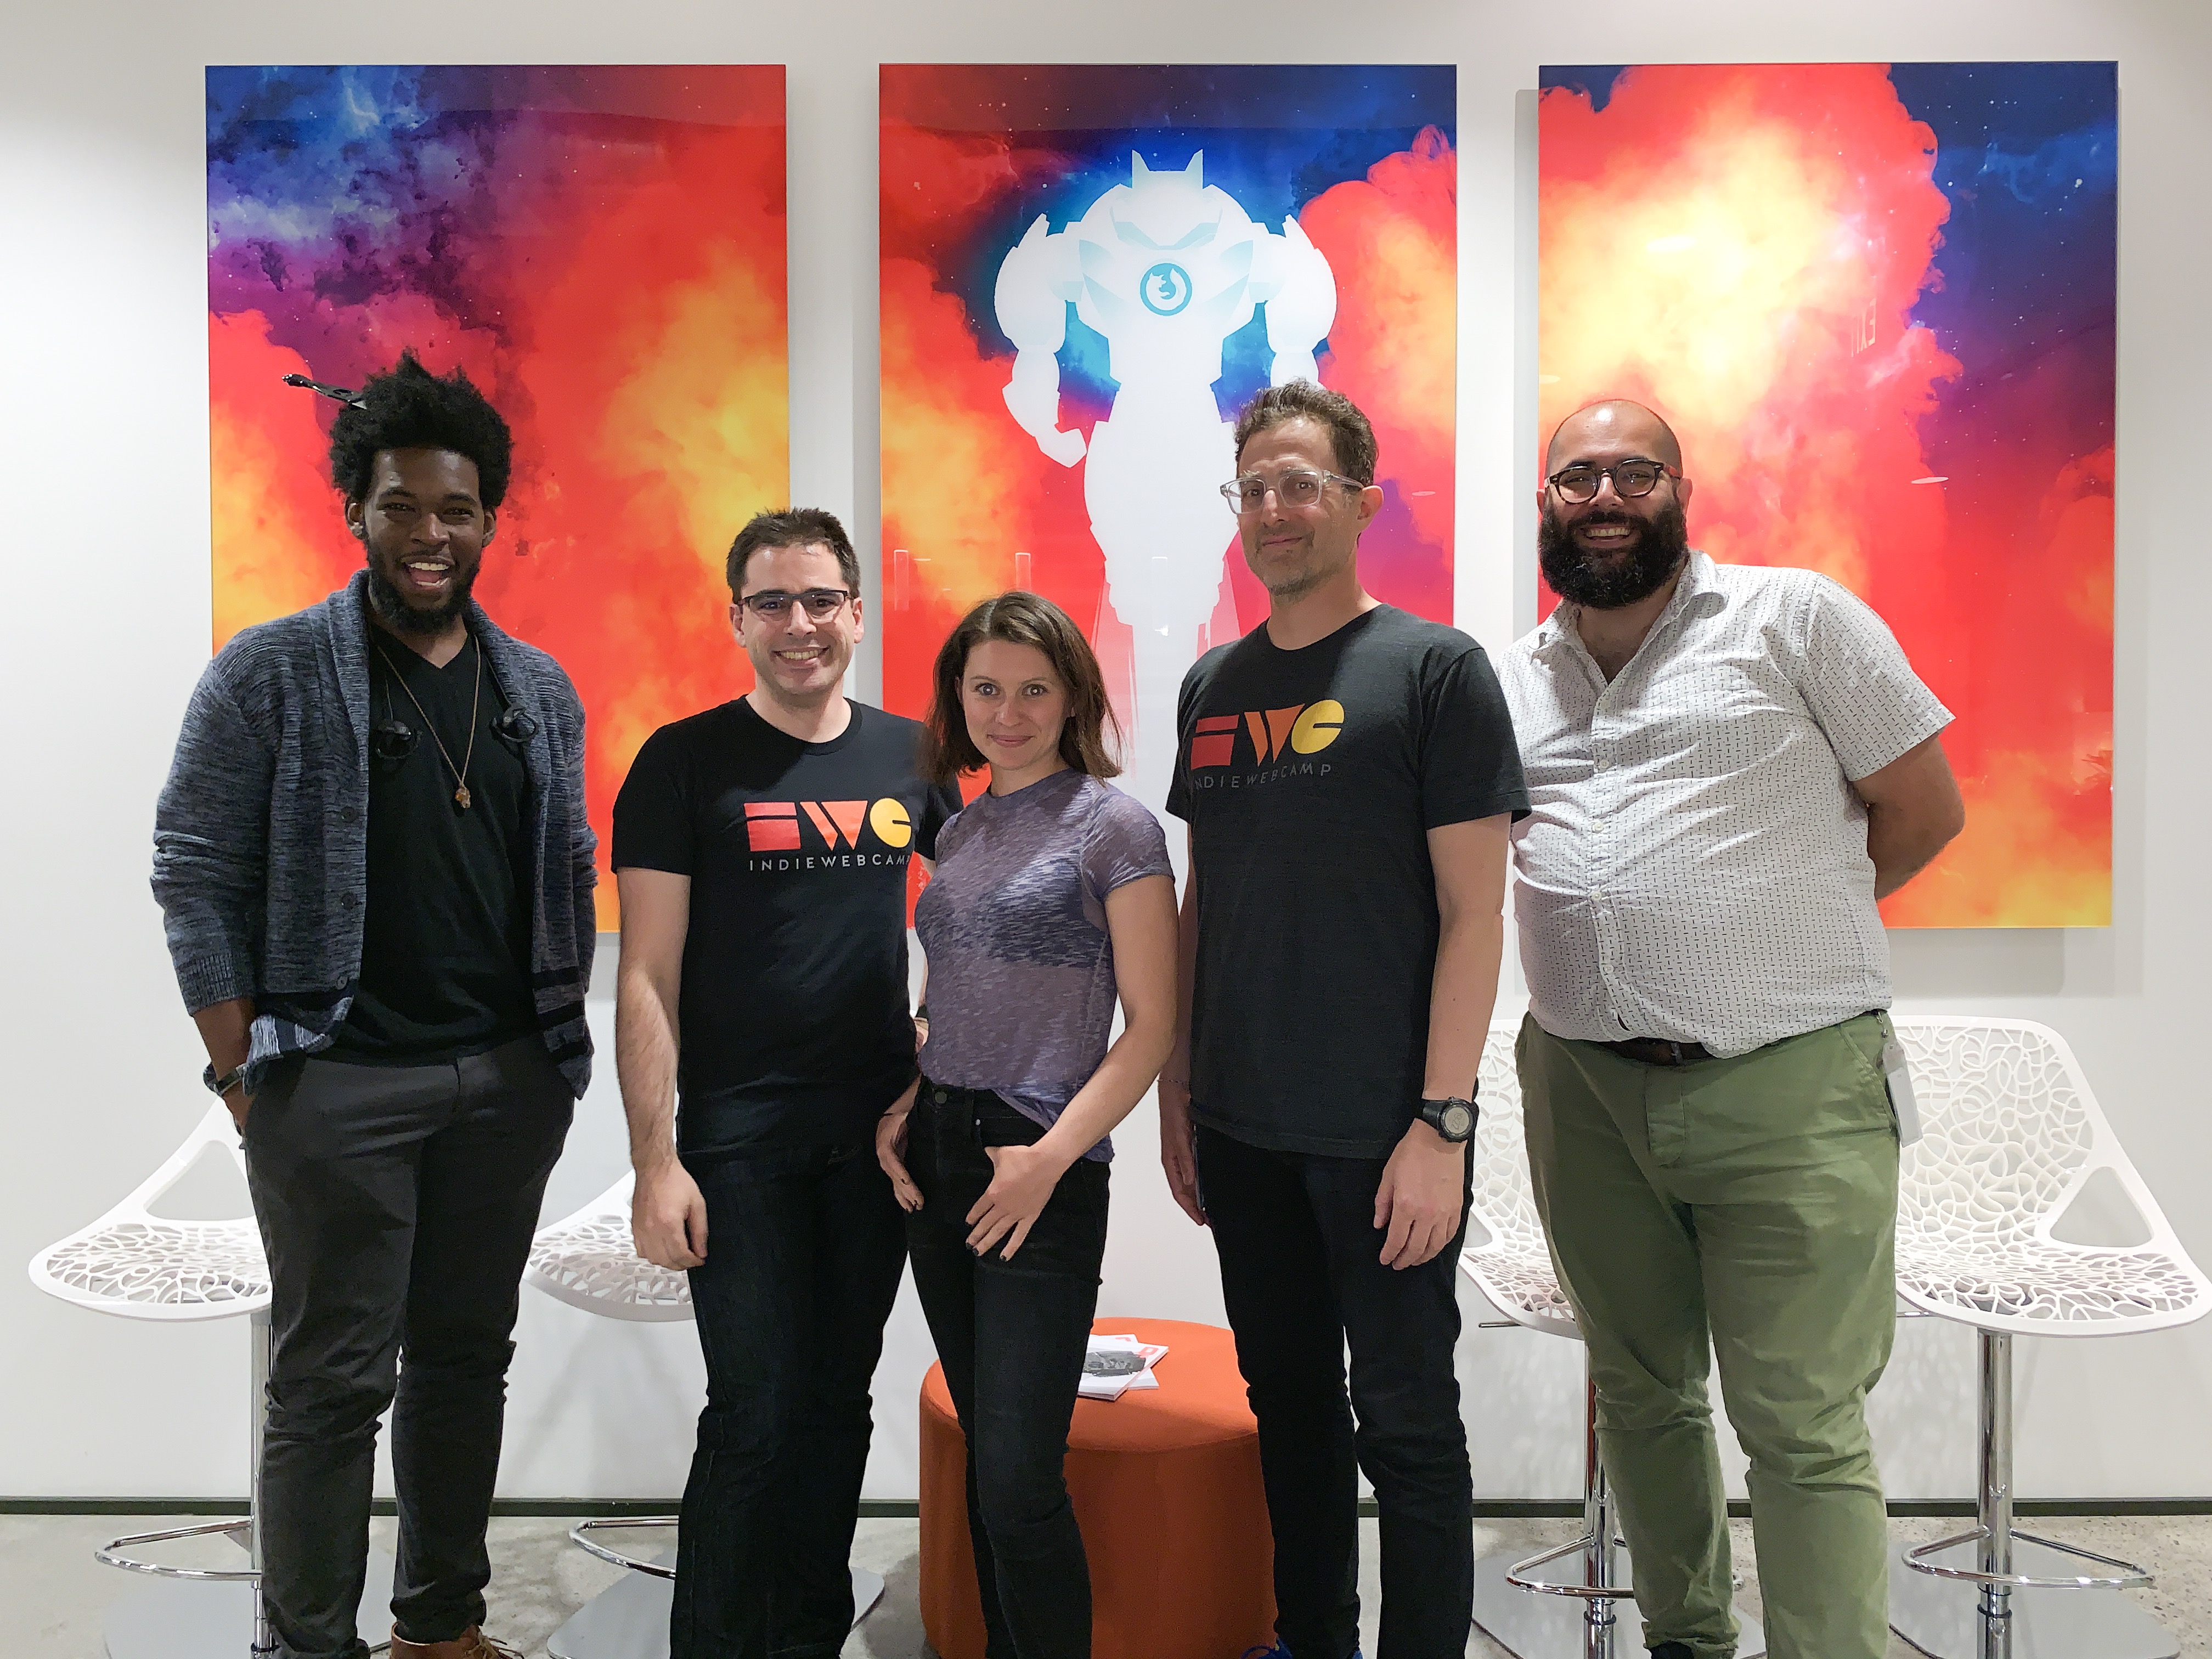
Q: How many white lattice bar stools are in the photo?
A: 4